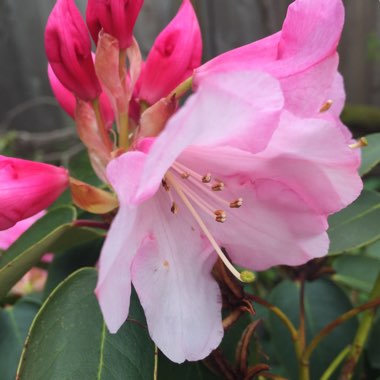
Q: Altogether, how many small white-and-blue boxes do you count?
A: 0